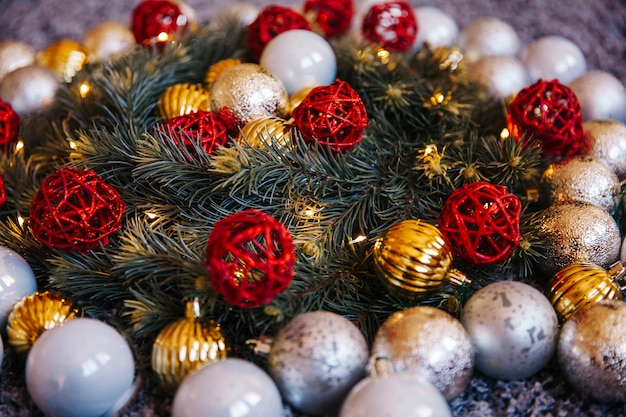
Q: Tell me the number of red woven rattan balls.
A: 12